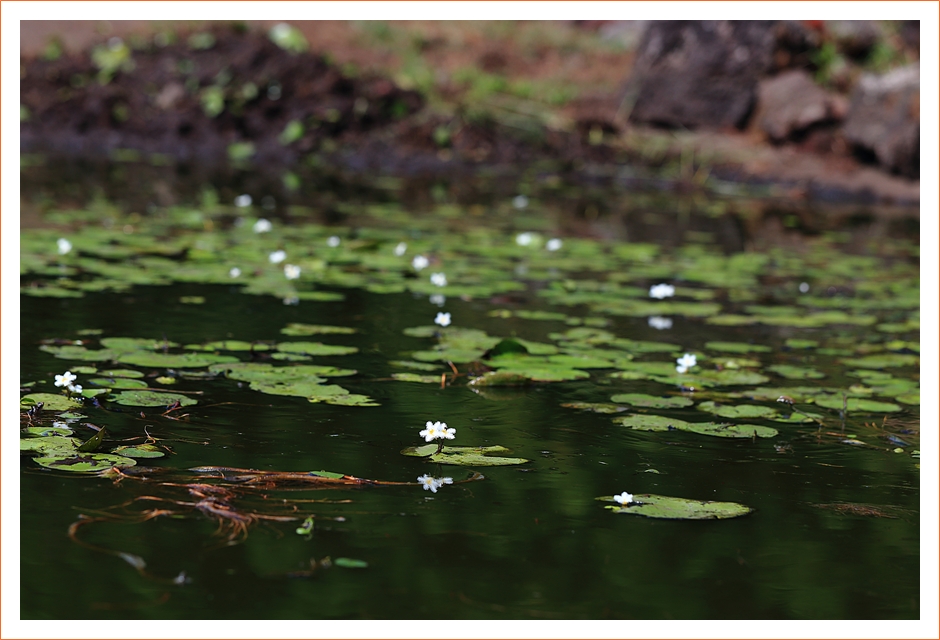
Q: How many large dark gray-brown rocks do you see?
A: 3